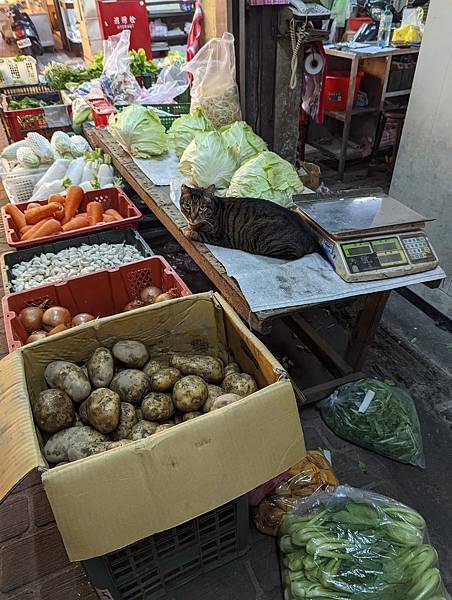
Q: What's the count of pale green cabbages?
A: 5